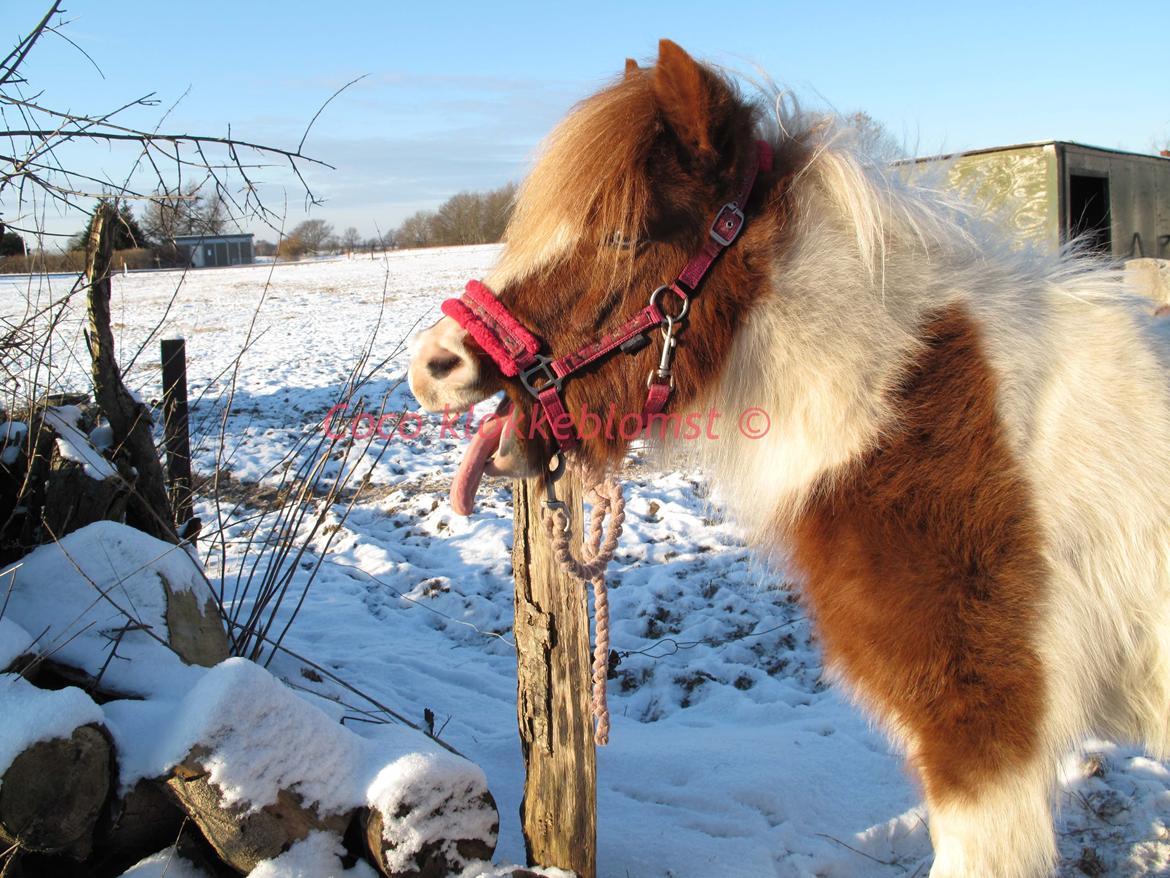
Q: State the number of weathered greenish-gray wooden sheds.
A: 1